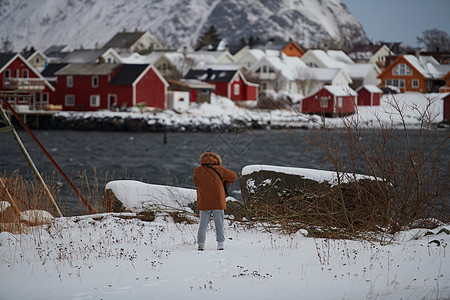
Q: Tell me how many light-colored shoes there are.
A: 2